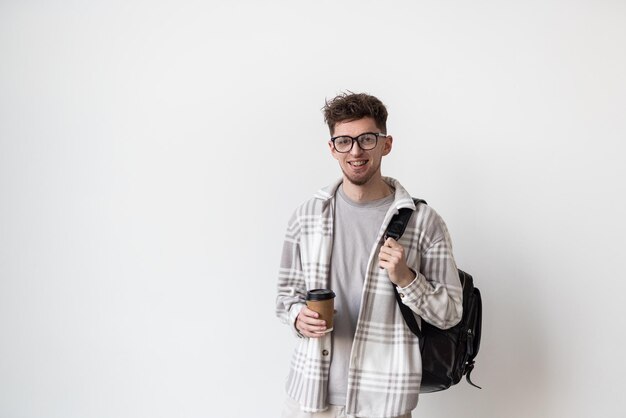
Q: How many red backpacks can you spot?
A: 0